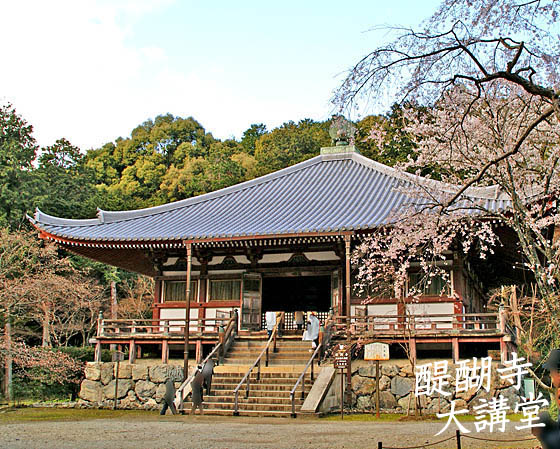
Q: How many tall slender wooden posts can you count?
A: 2